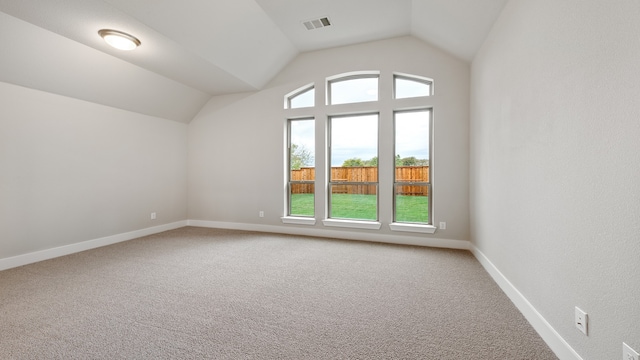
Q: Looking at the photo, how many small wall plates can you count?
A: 5